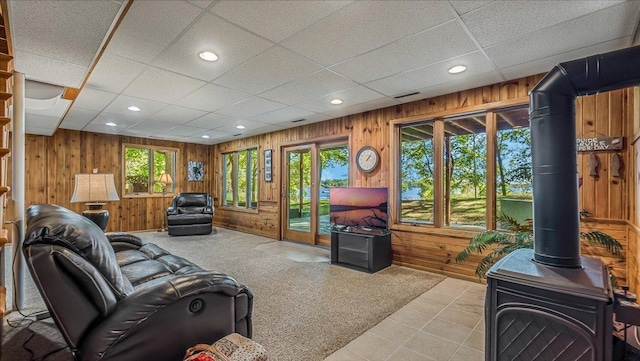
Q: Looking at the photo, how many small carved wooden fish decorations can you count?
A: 2